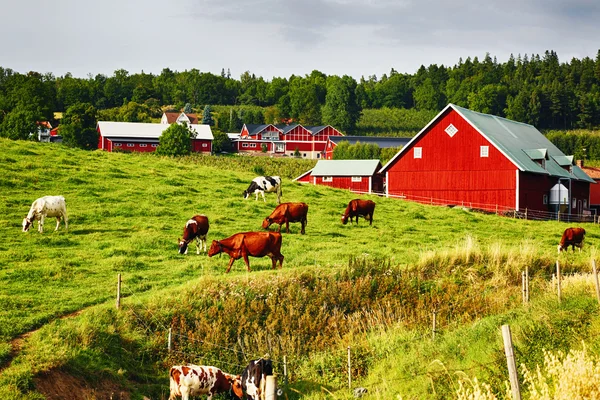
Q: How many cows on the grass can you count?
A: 9